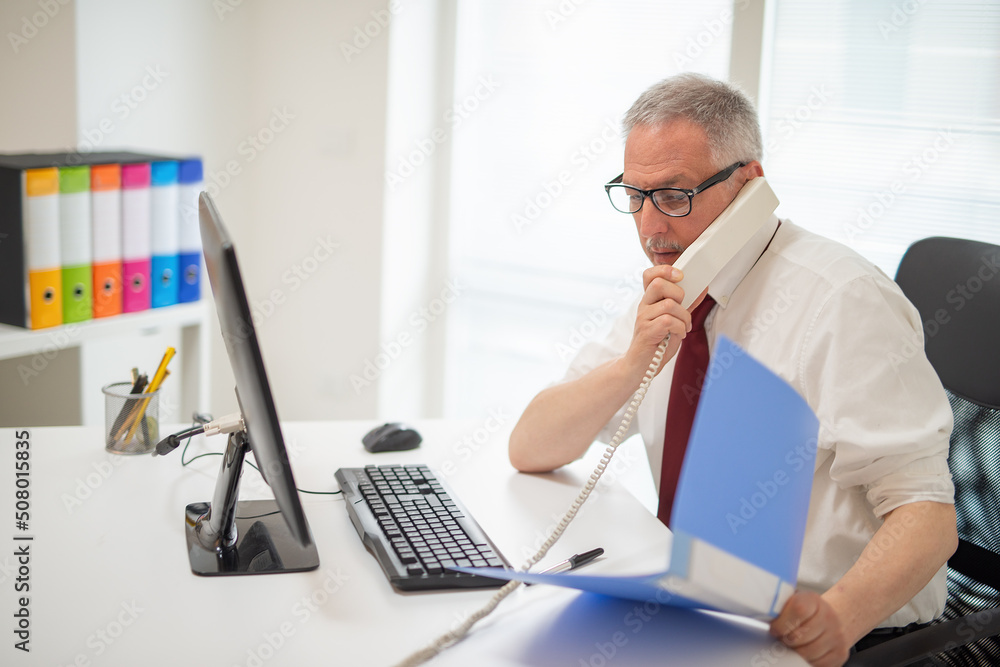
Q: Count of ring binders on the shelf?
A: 6